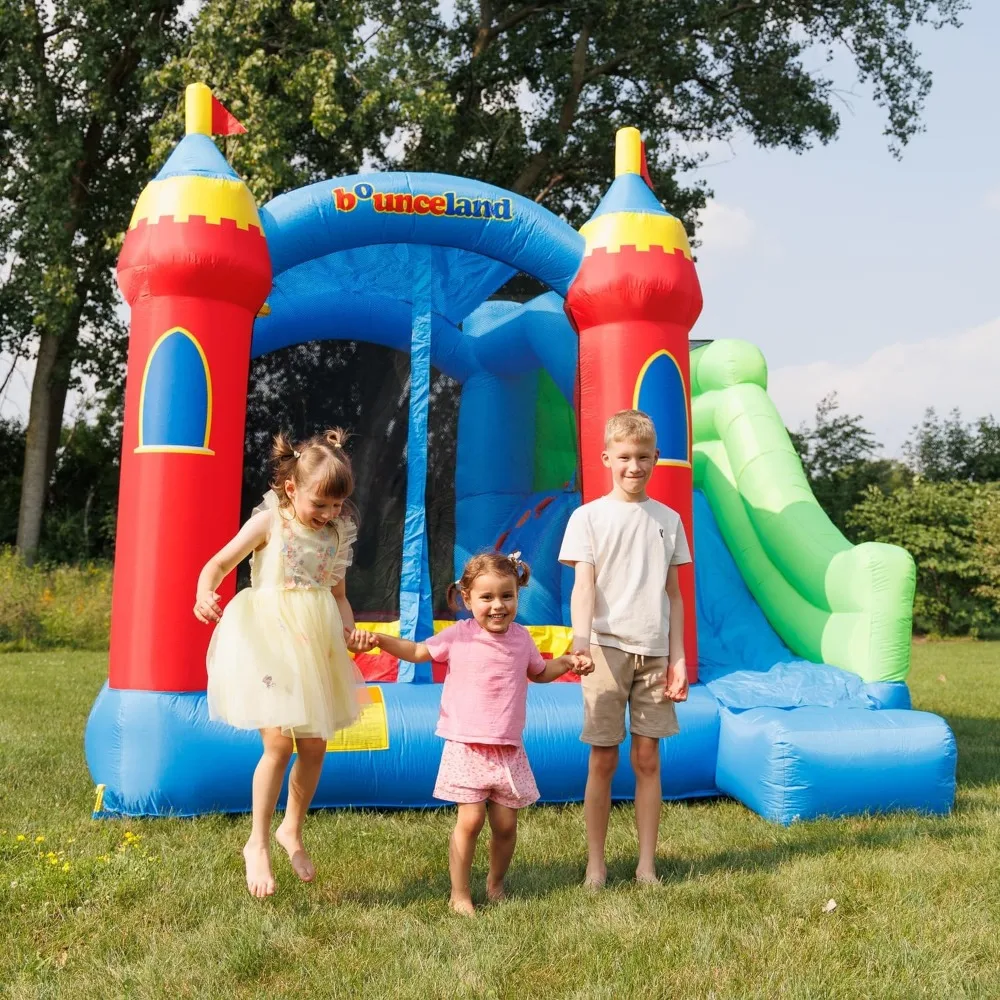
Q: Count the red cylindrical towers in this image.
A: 2